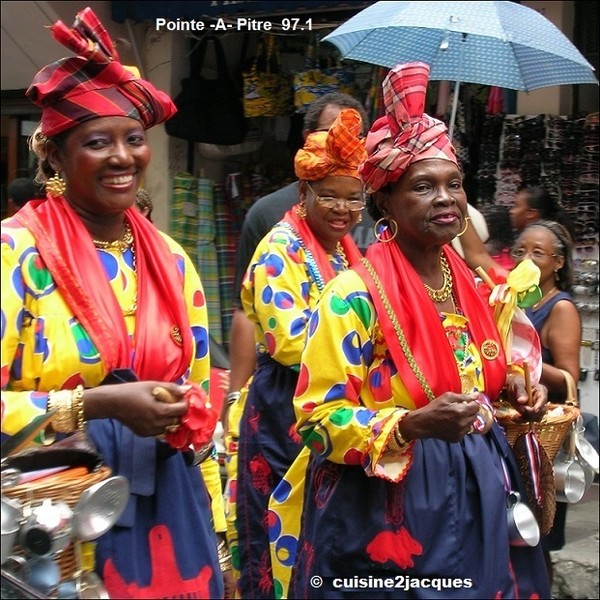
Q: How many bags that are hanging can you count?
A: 3